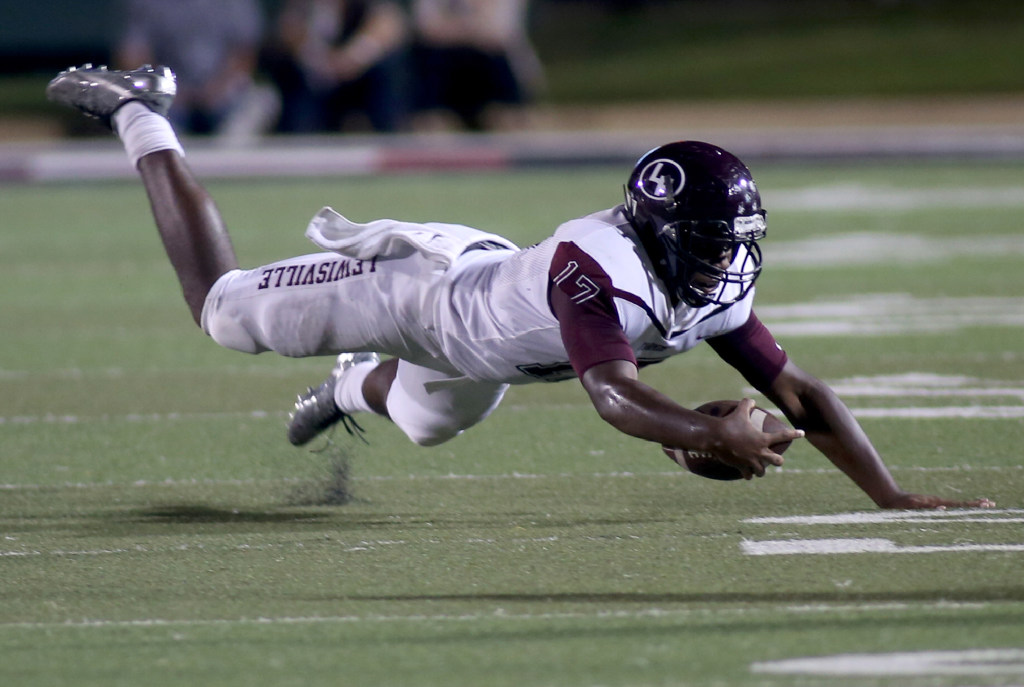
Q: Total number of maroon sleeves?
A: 2